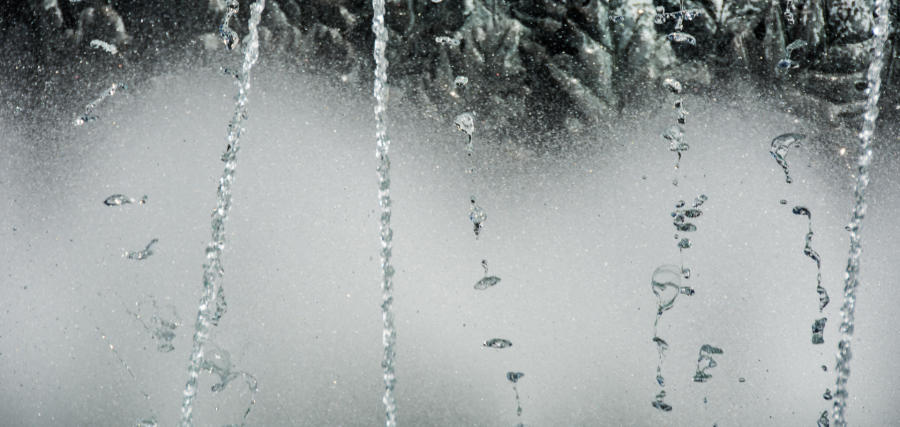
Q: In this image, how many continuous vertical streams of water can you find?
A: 3